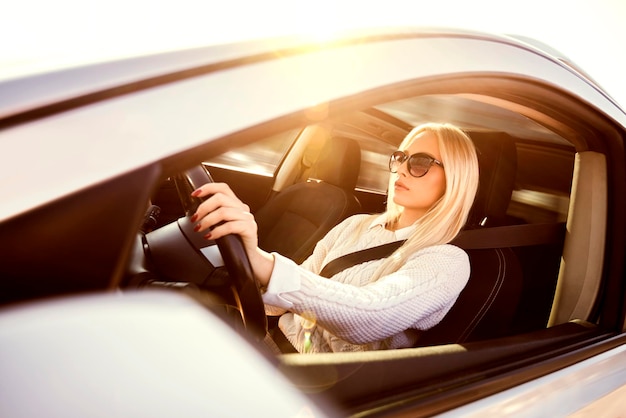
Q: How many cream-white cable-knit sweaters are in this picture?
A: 1